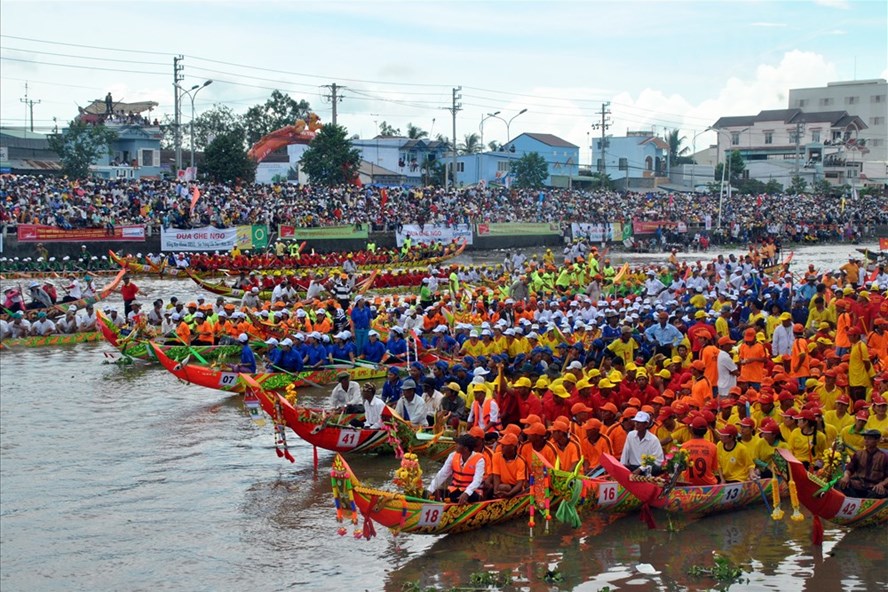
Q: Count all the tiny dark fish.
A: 0